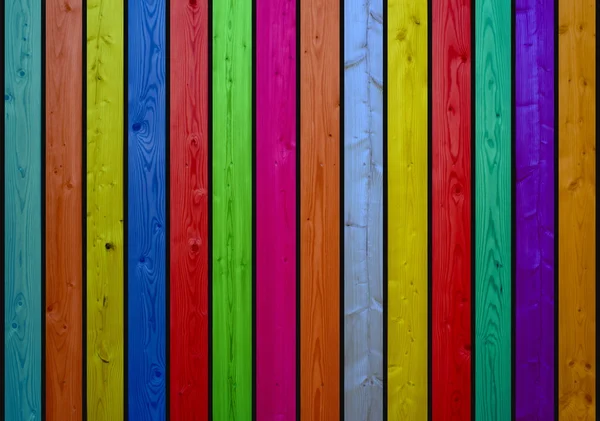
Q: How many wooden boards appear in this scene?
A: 14